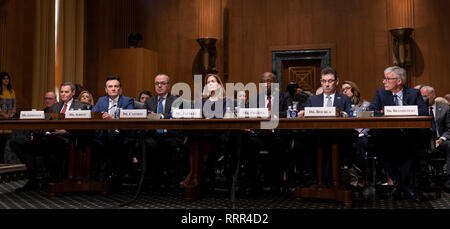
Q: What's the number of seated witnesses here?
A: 7